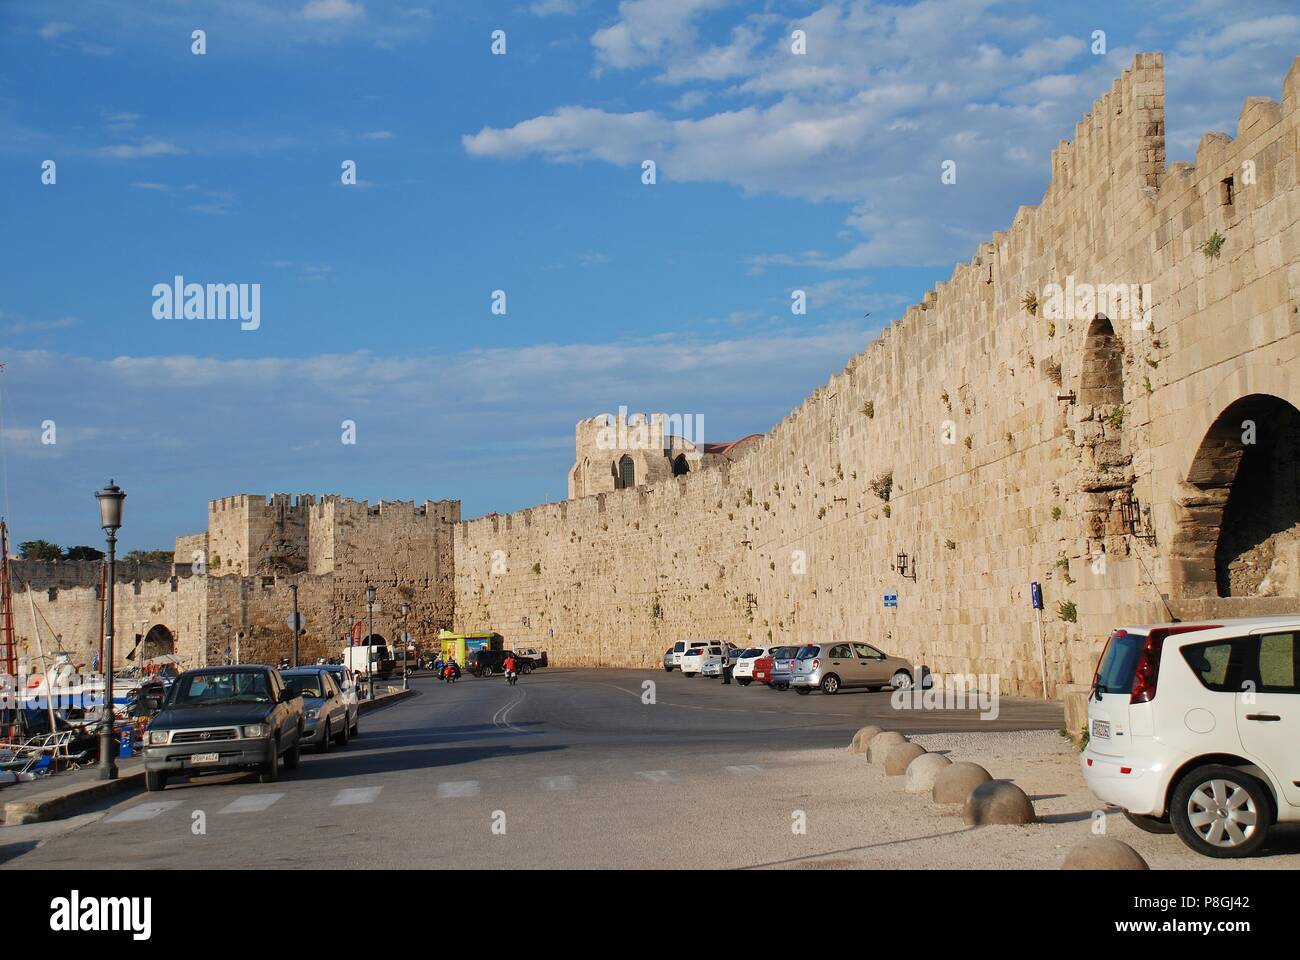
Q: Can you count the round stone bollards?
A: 7